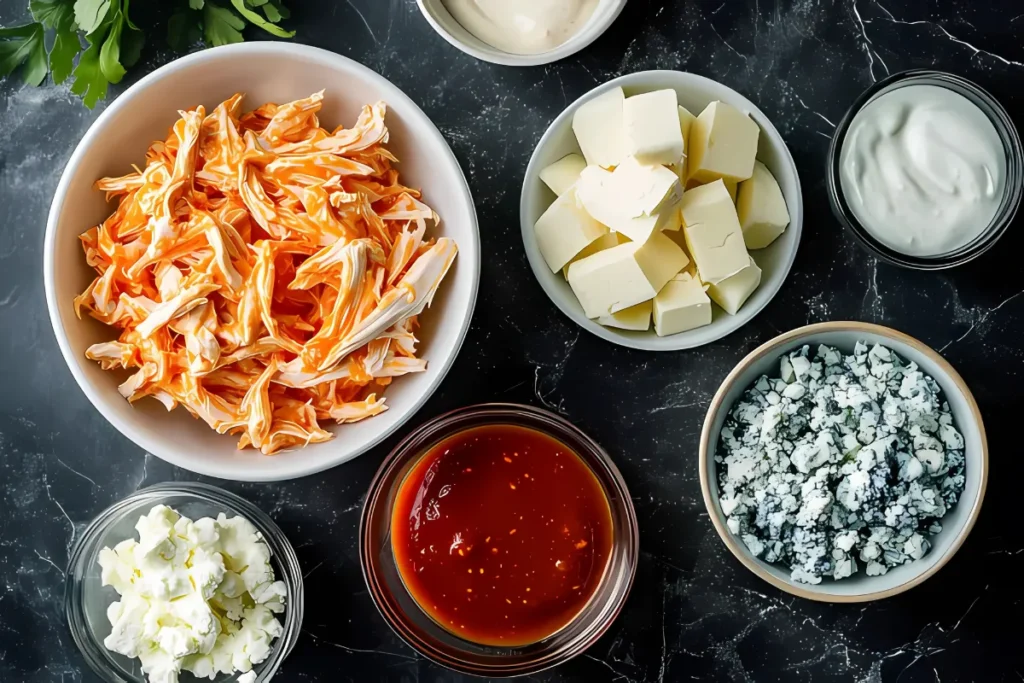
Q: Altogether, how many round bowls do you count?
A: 7